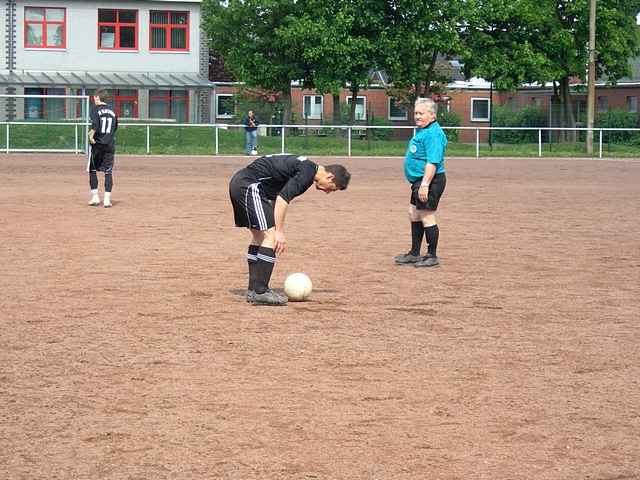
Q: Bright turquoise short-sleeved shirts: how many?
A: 1